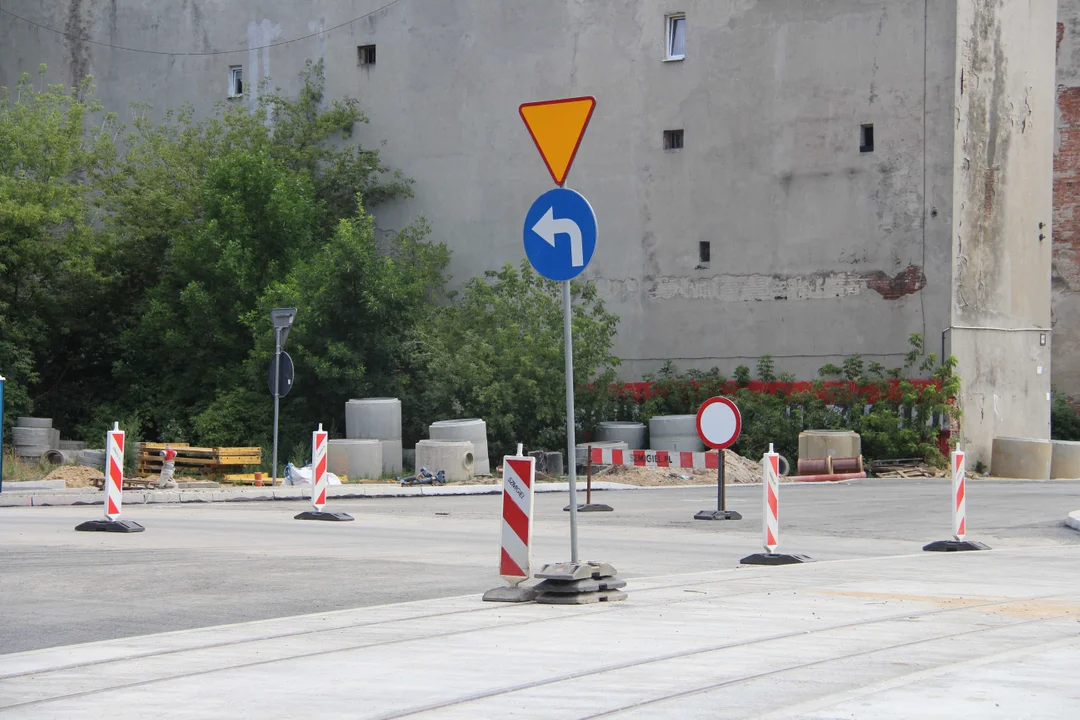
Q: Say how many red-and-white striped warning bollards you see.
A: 5